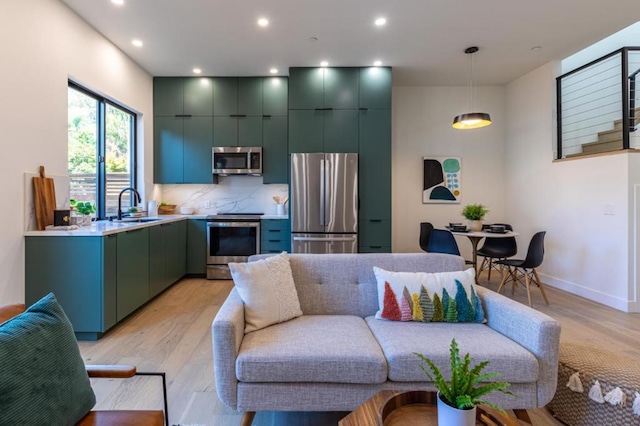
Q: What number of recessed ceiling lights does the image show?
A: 8